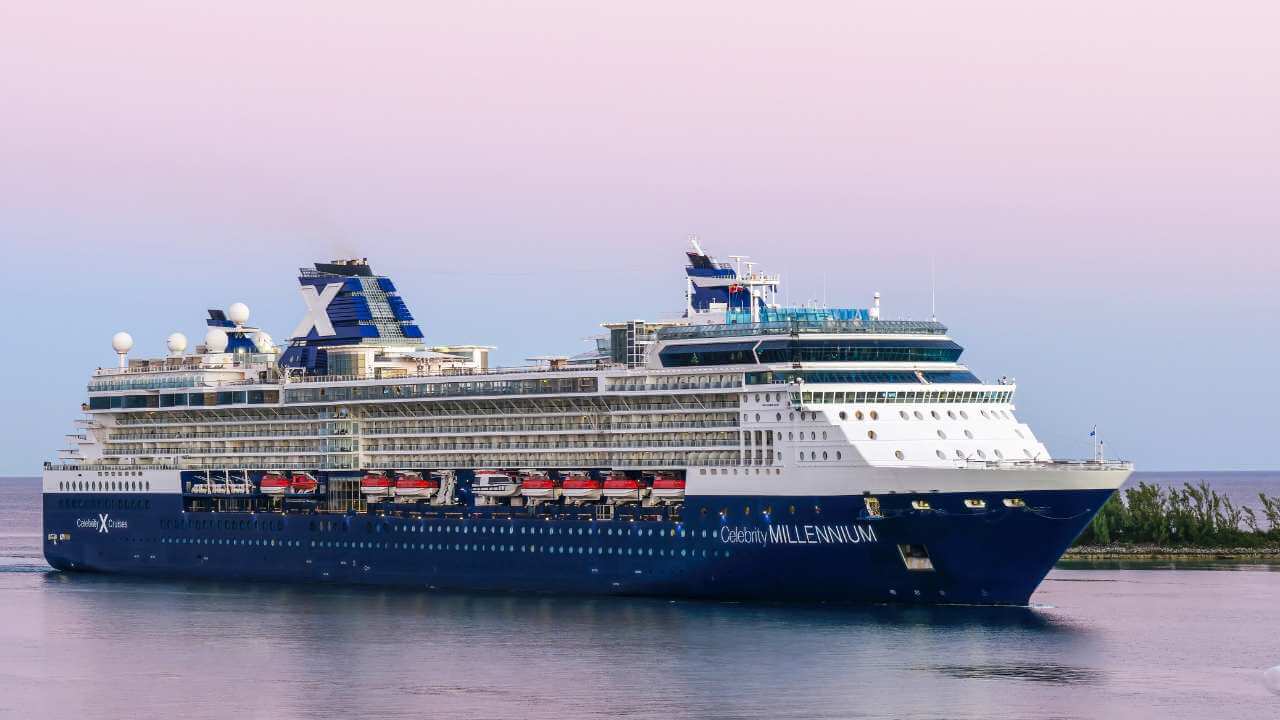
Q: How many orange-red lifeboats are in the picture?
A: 8